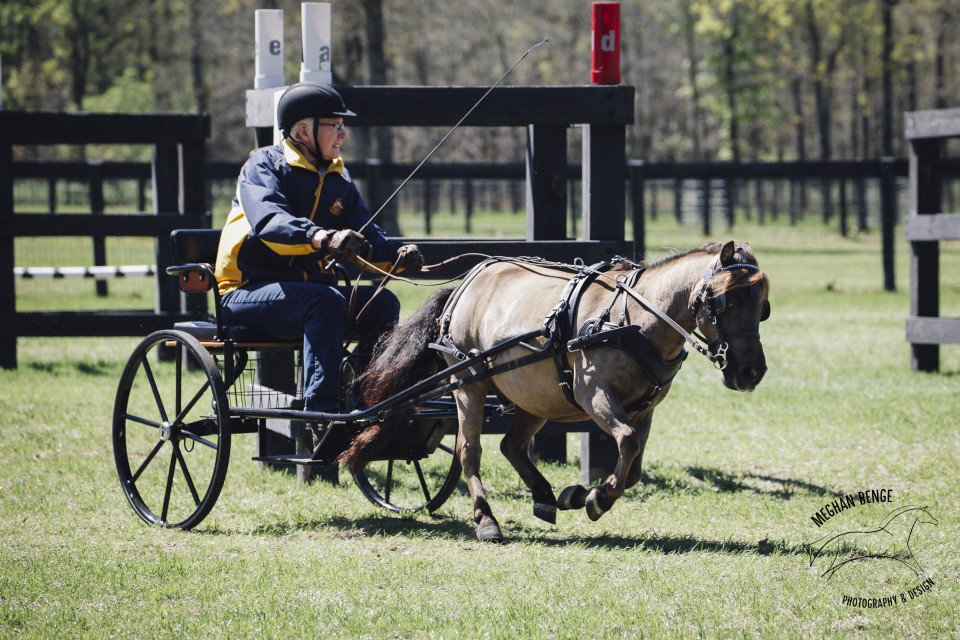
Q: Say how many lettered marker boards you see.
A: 3